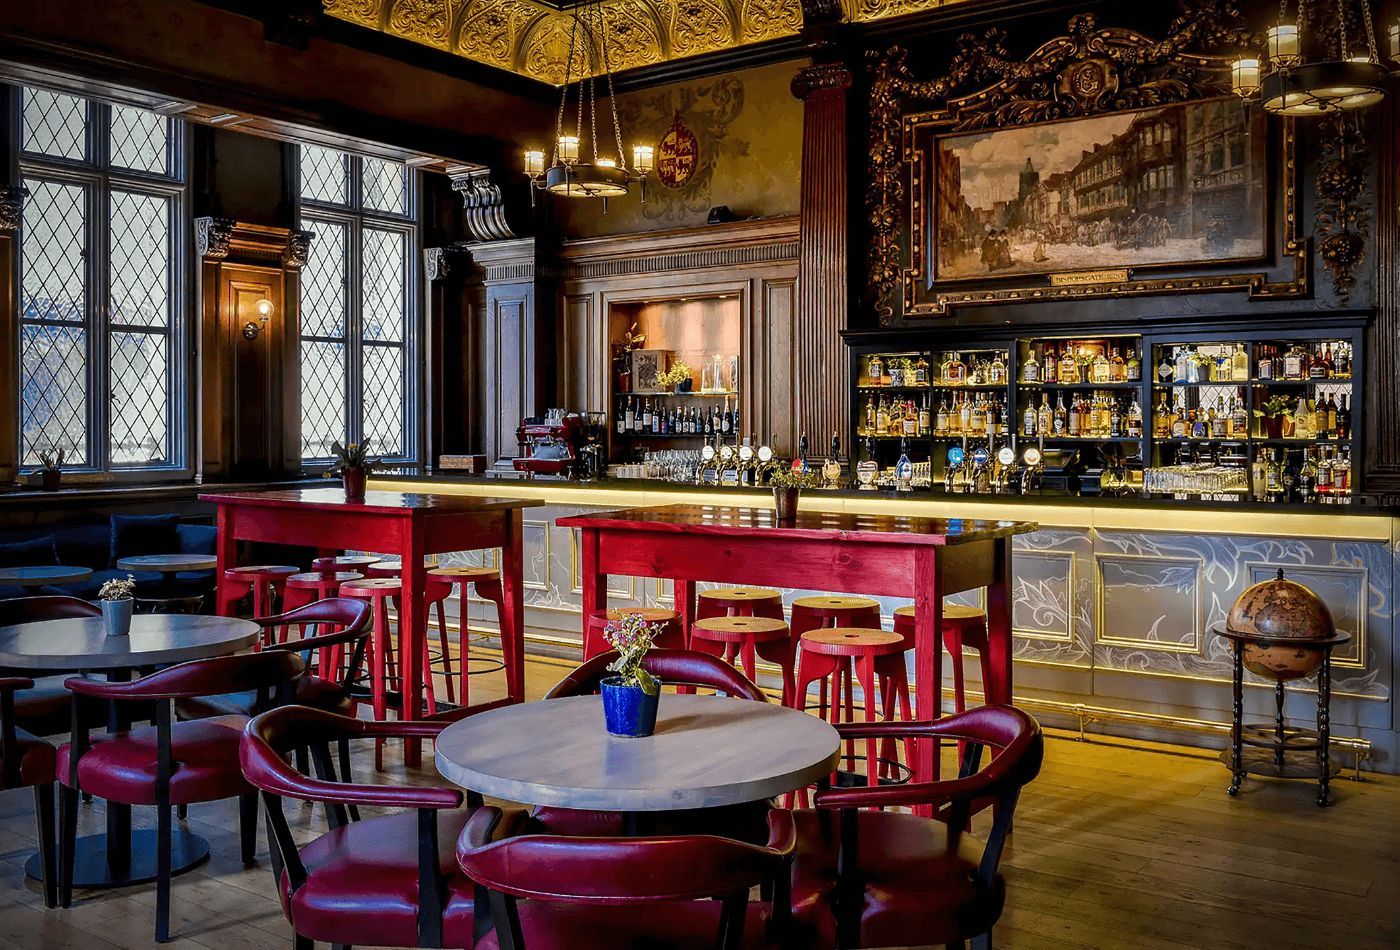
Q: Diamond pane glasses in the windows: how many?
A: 12